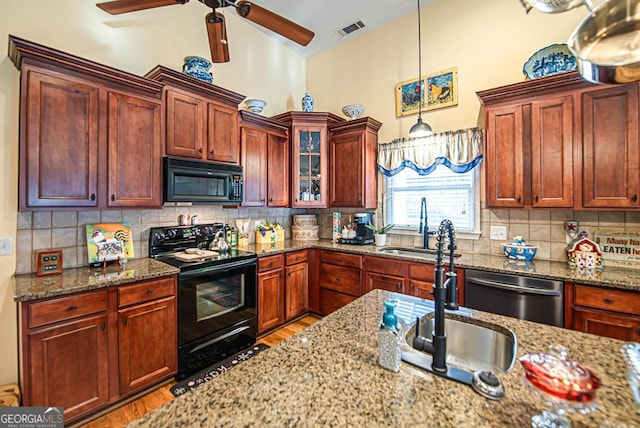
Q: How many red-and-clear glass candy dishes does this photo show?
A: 1